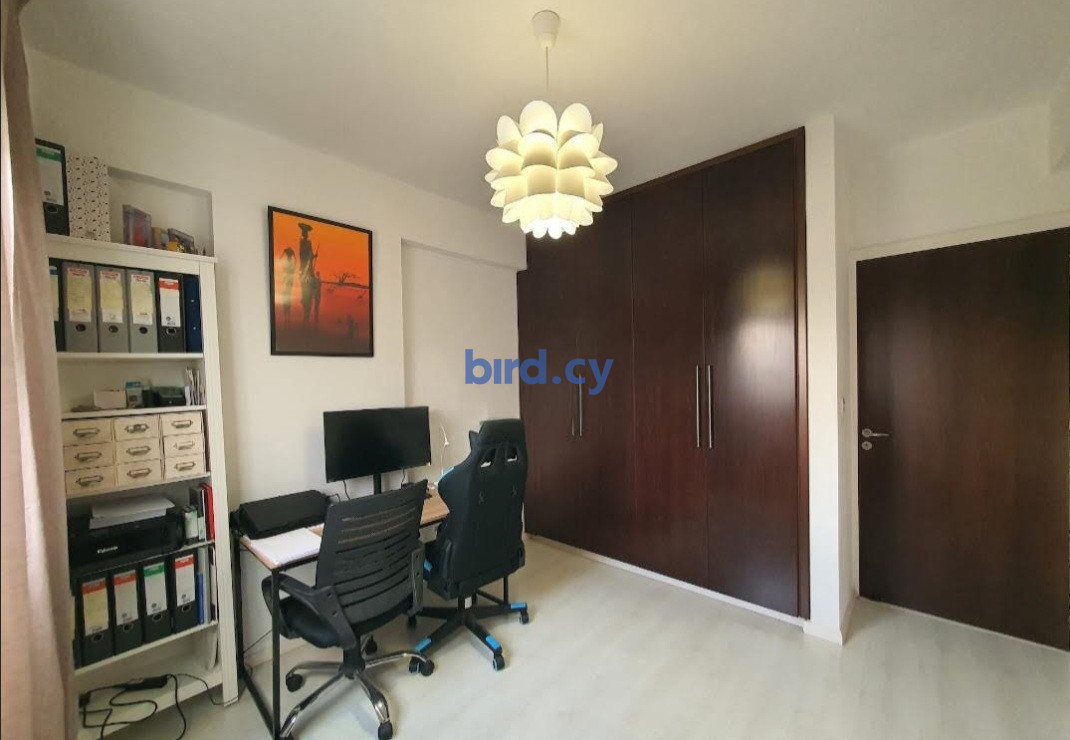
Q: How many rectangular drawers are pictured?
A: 9